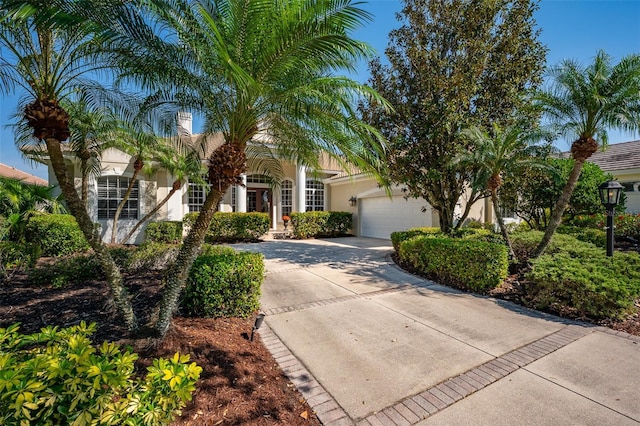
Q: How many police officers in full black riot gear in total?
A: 0